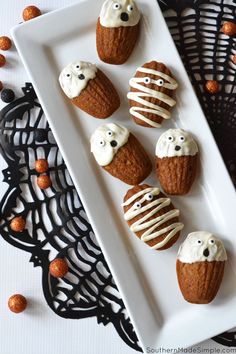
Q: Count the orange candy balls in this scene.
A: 12